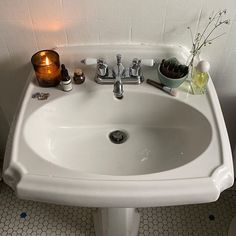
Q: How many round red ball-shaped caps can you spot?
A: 0